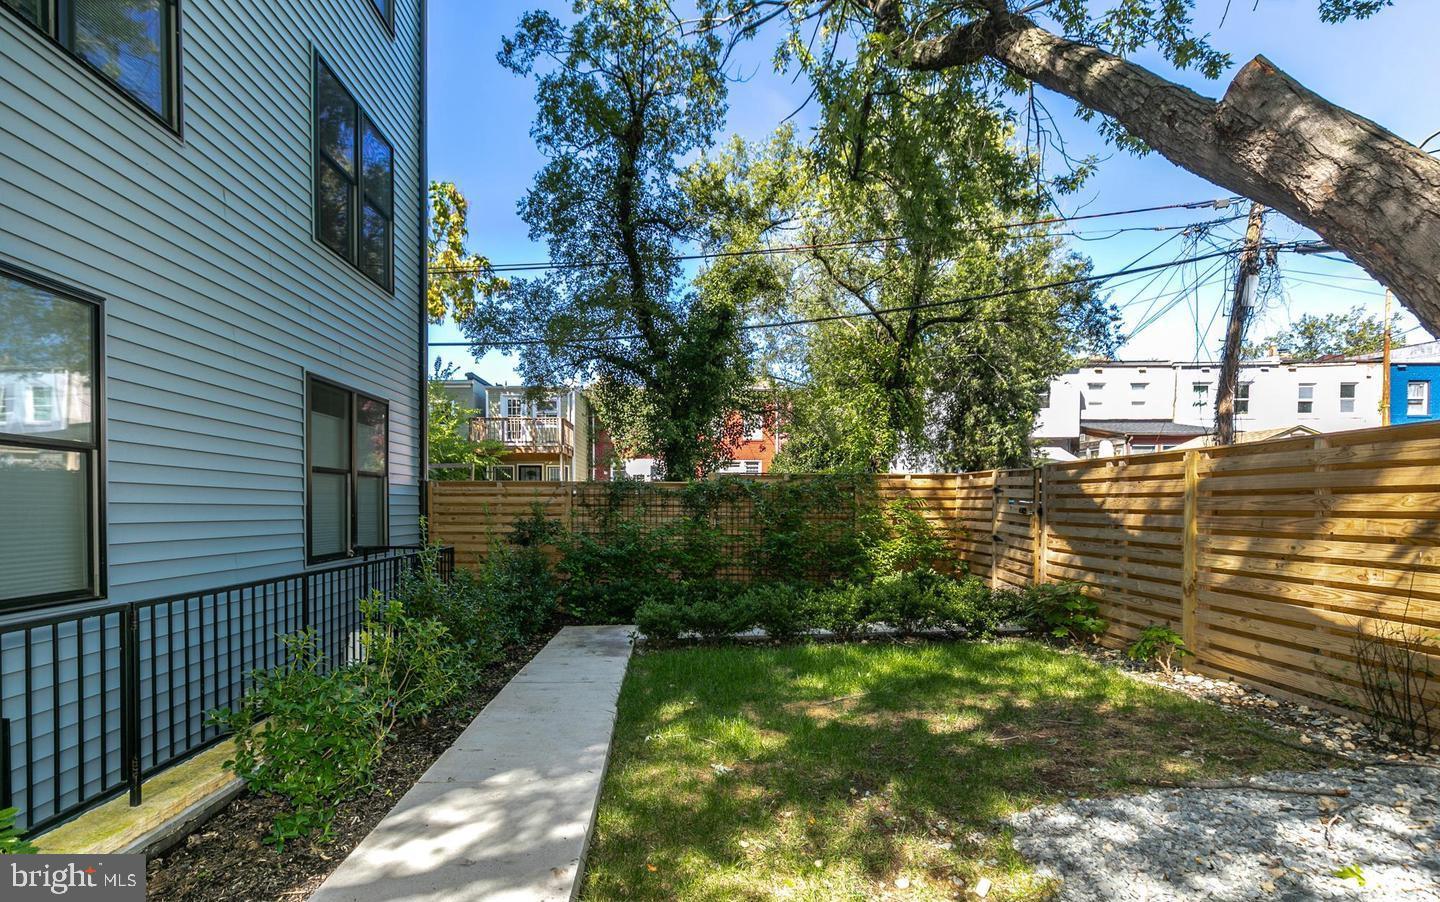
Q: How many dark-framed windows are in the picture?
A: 5